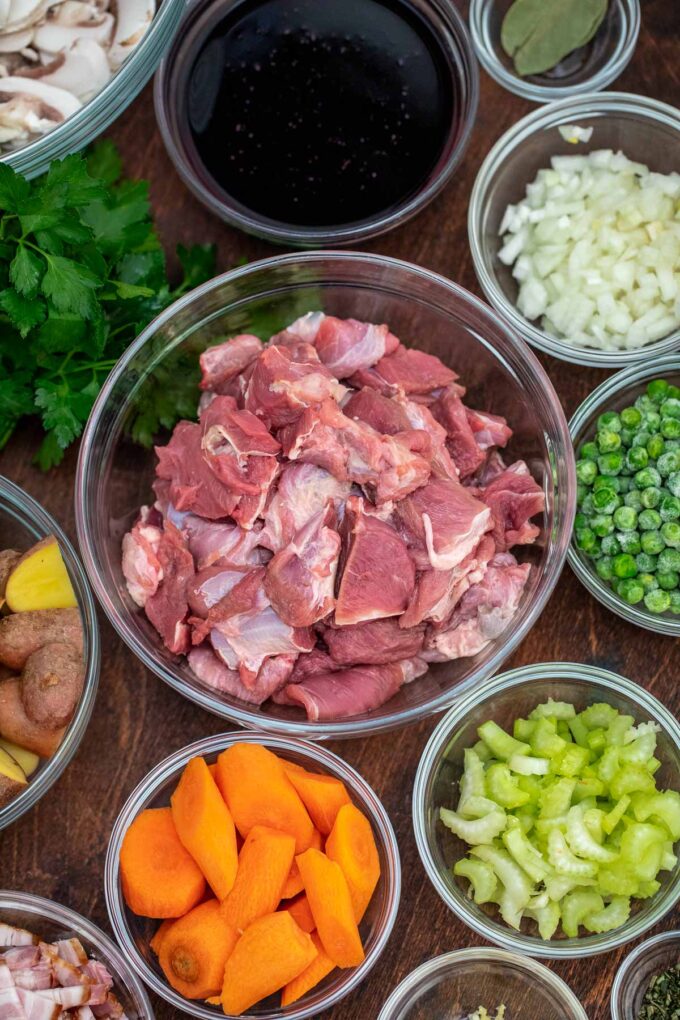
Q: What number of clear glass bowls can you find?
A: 12